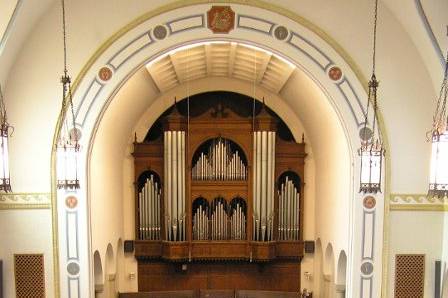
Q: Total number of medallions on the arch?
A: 11